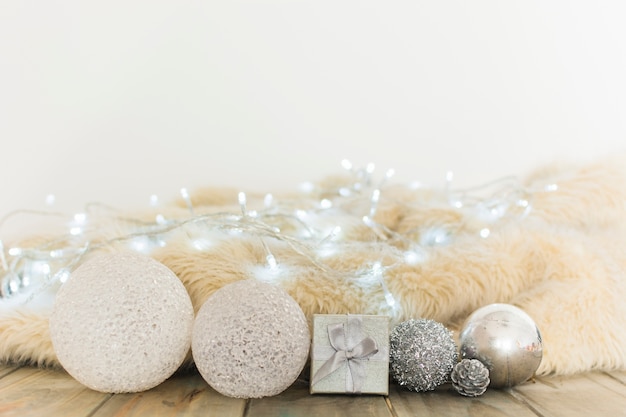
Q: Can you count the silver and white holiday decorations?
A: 6